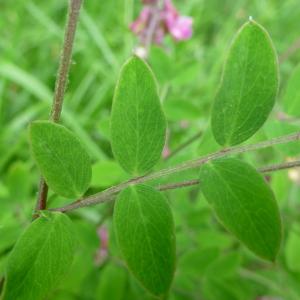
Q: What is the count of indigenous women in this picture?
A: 0